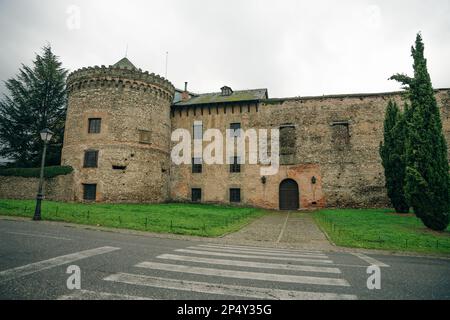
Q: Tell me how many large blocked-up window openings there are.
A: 2